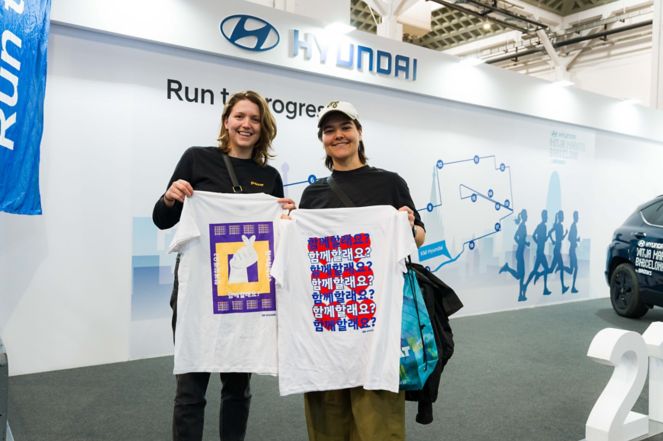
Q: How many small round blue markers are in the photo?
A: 11